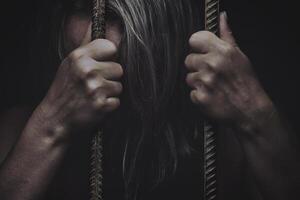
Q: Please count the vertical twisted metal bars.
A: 2